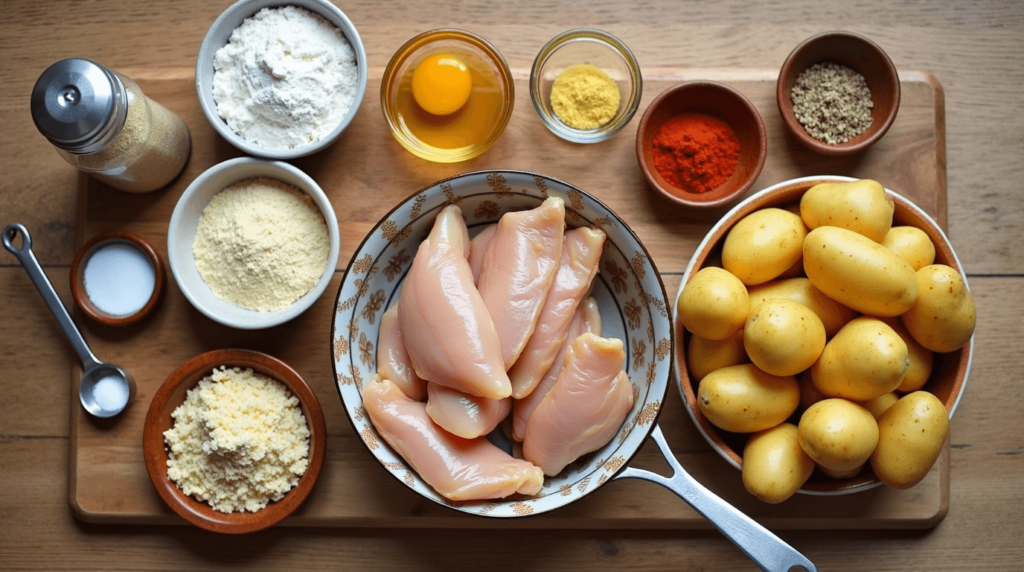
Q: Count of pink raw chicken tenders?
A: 9